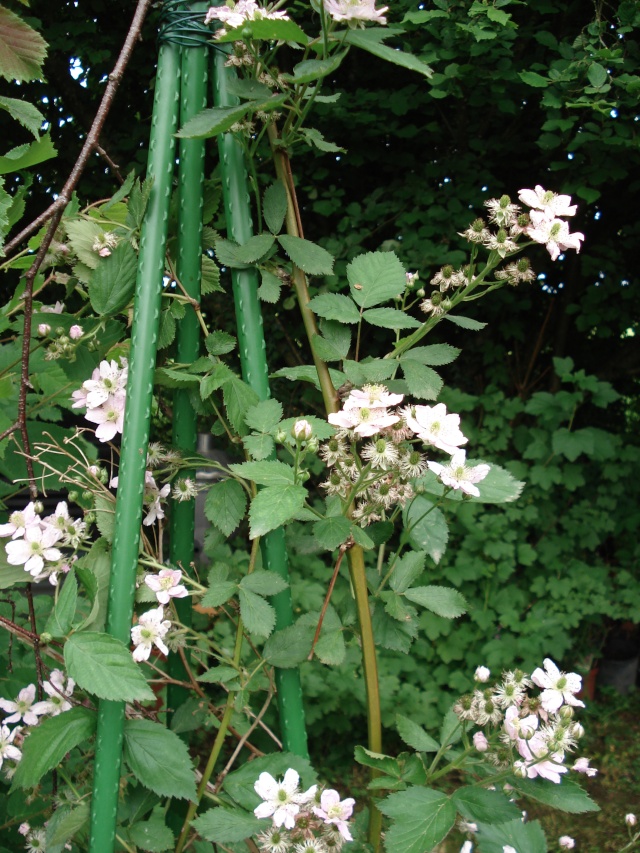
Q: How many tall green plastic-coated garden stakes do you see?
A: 3